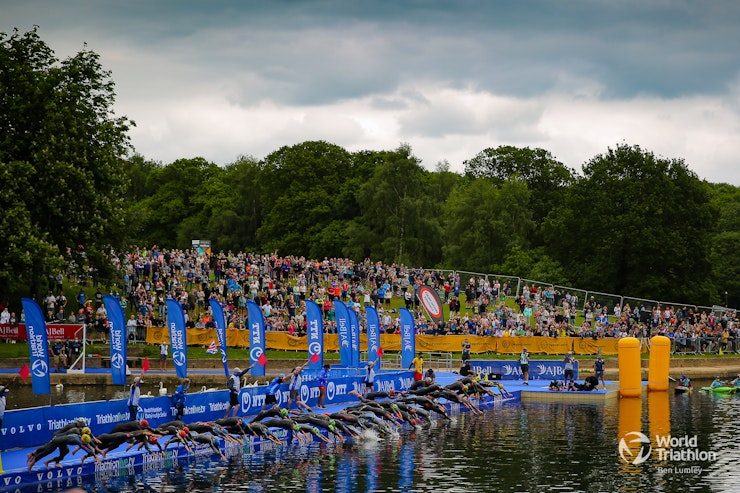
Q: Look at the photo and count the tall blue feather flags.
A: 10